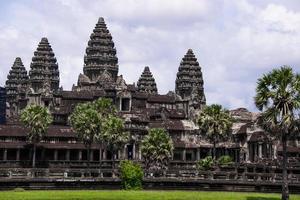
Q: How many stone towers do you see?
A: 5